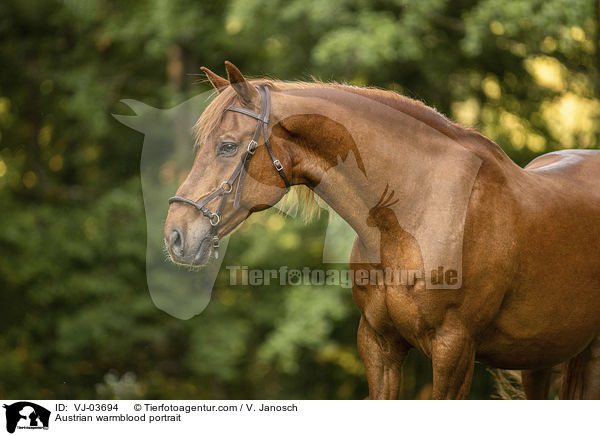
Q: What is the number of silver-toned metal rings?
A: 2